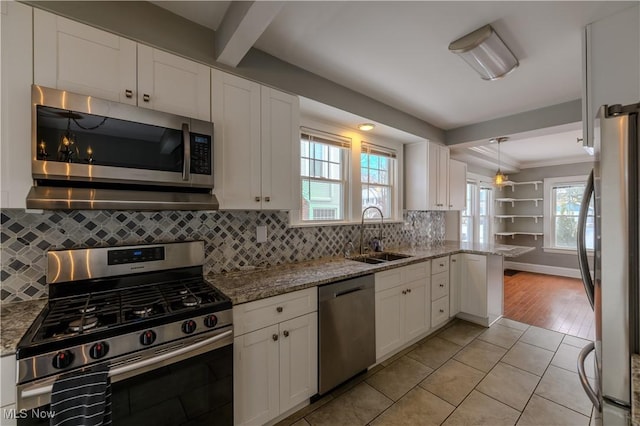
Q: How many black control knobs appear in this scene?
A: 5